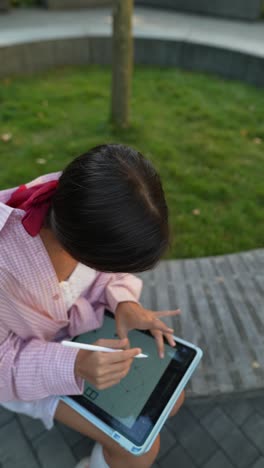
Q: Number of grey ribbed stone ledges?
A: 1